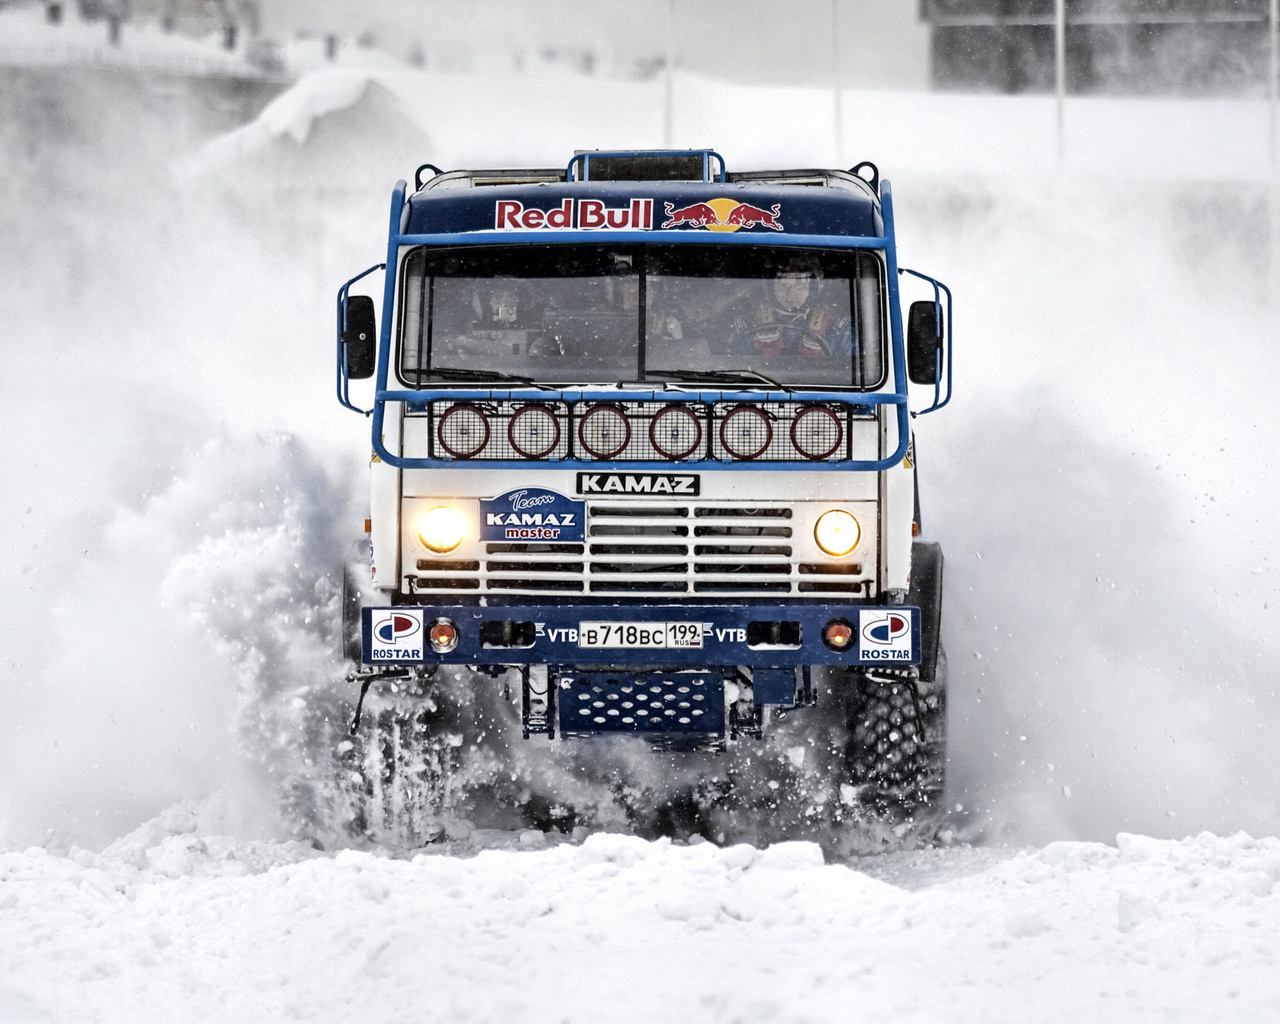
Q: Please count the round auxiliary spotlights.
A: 6